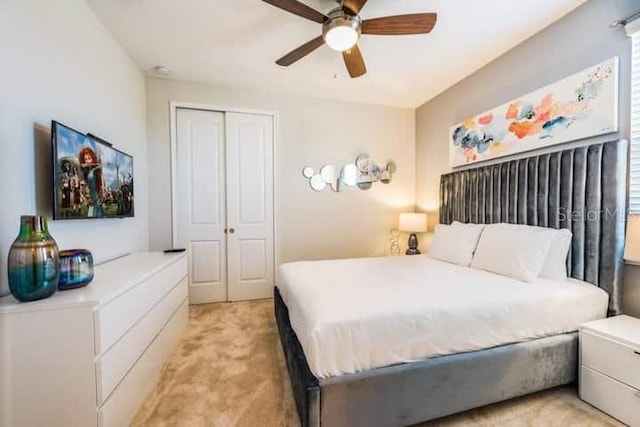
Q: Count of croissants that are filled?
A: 0